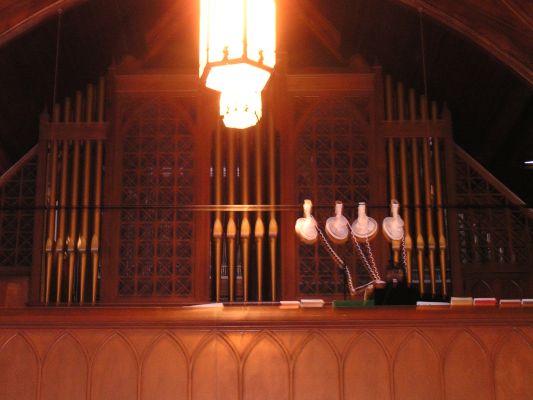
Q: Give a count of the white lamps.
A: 4